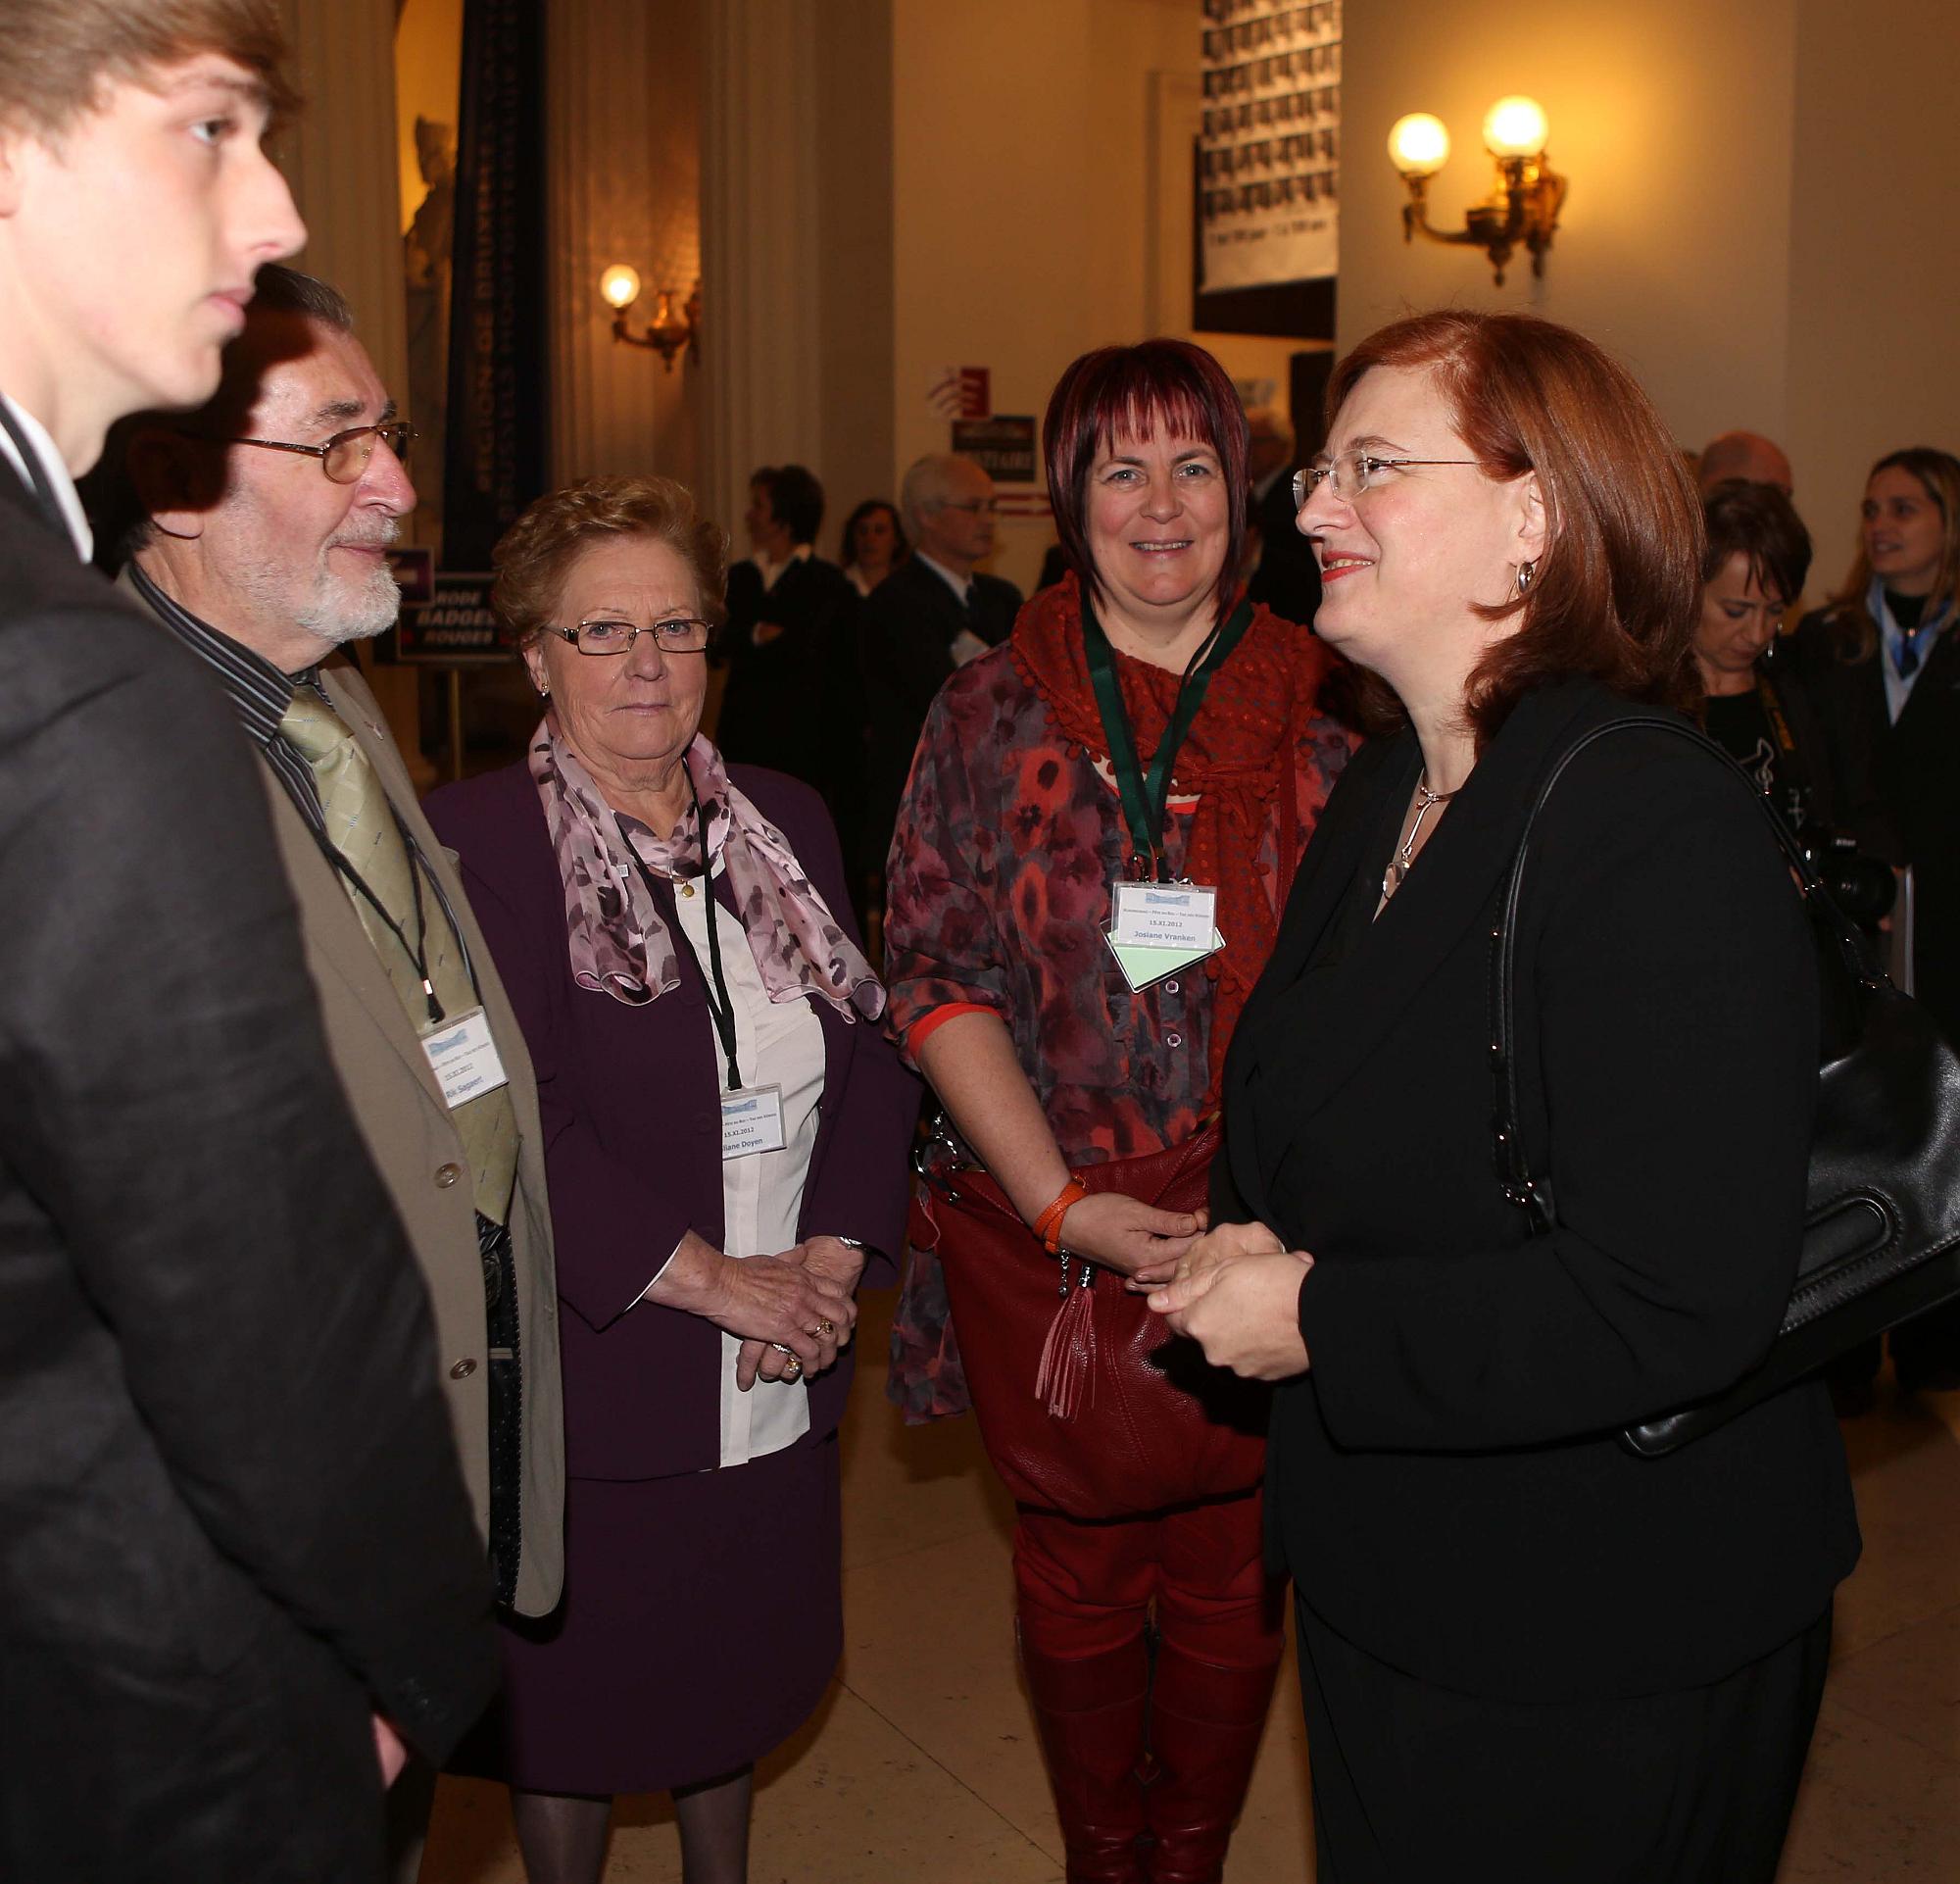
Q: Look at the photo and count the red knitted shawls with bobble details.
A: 1